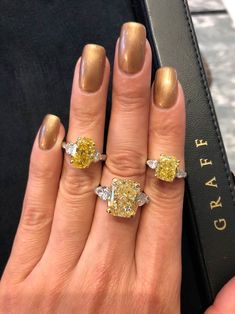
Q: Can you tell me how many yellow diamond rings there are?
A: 3